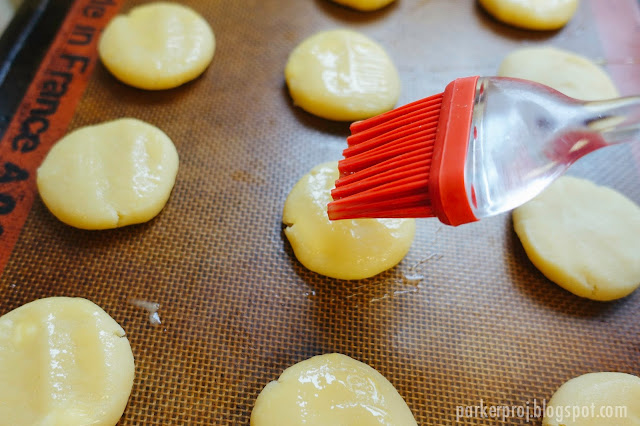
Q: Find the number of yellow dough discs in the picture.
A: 11